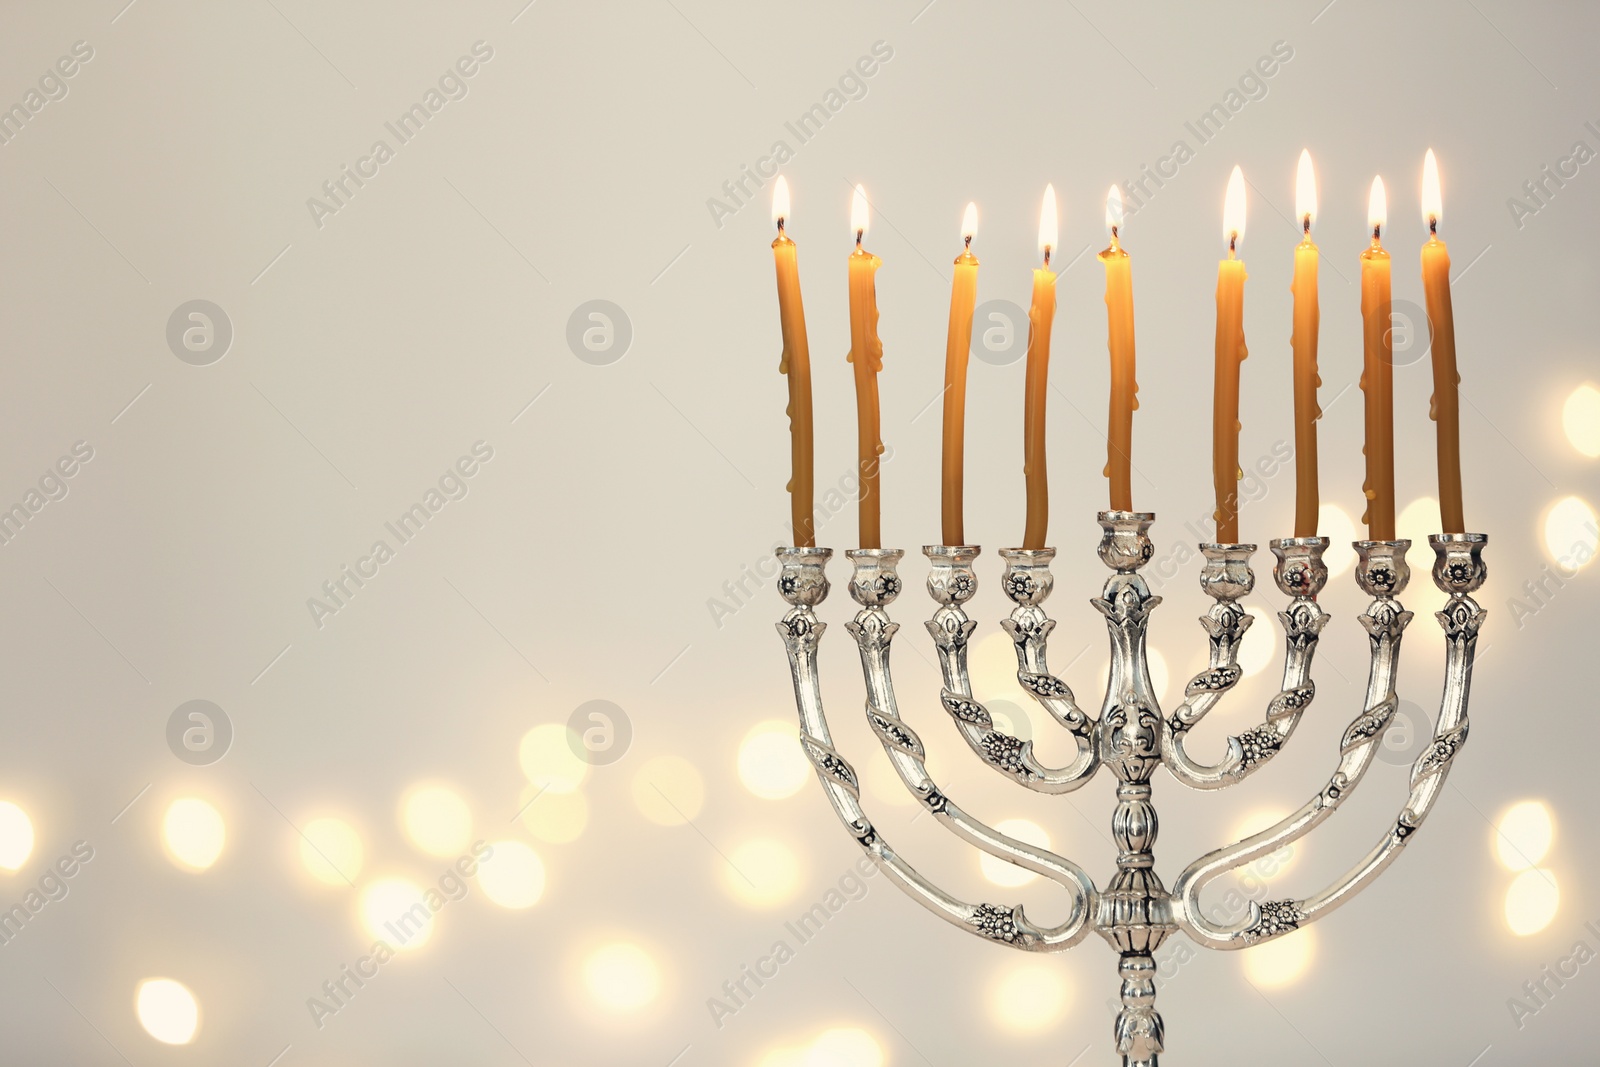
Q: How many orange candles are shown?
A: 9